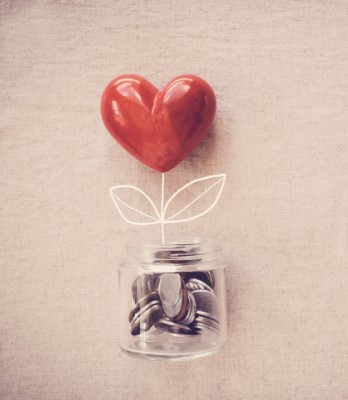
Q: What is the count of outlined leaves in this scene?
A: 2